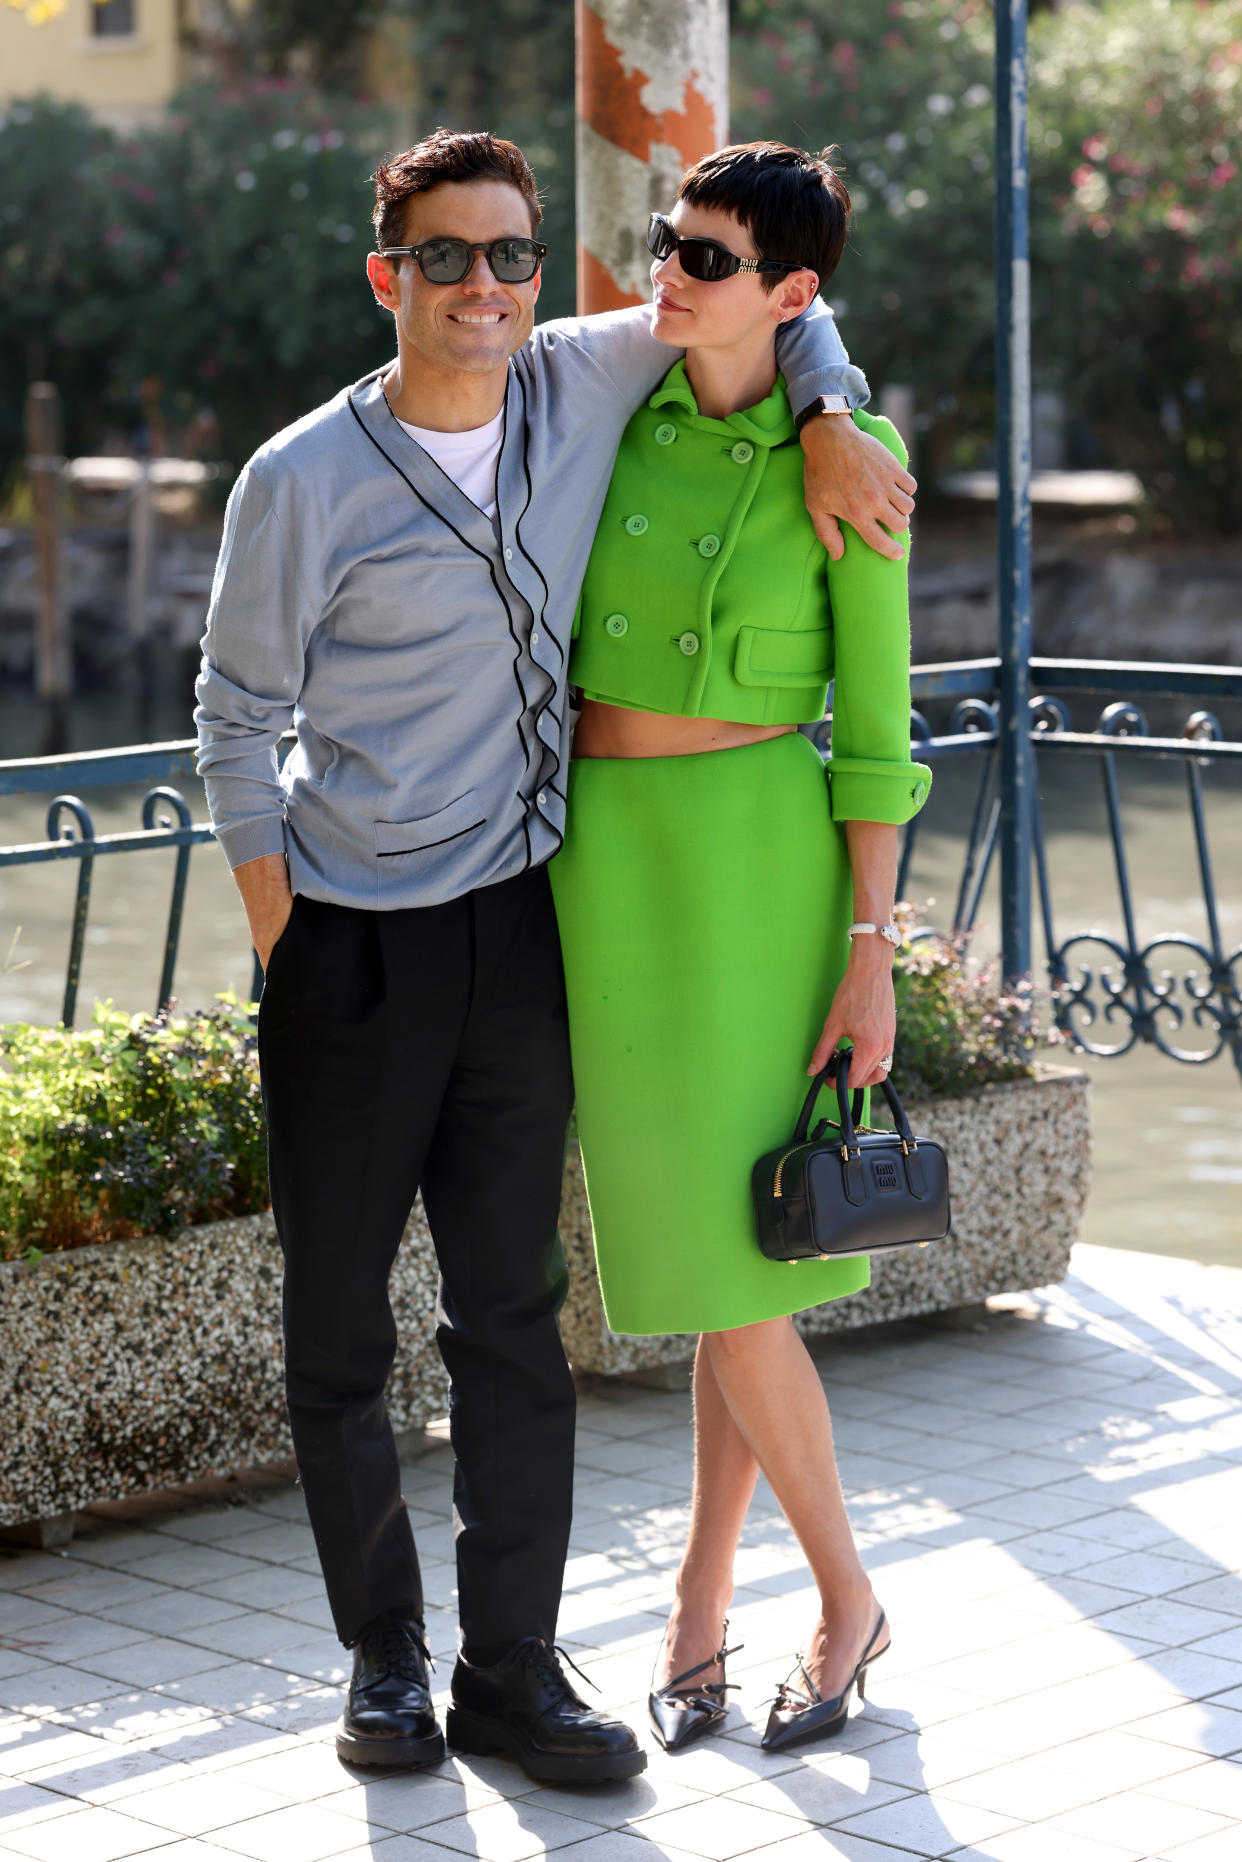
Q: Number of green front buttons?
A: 6